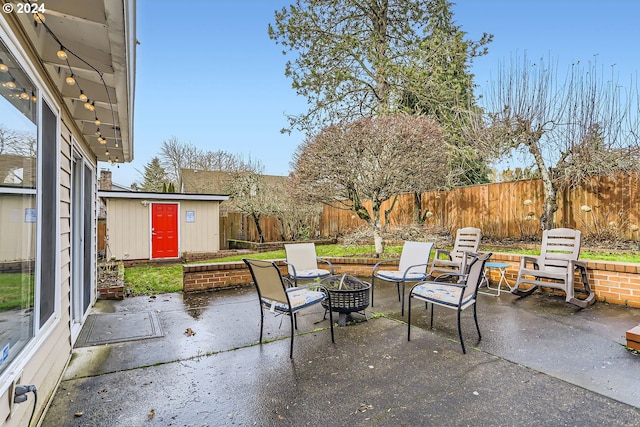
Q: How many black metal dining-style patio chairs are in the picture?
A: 4